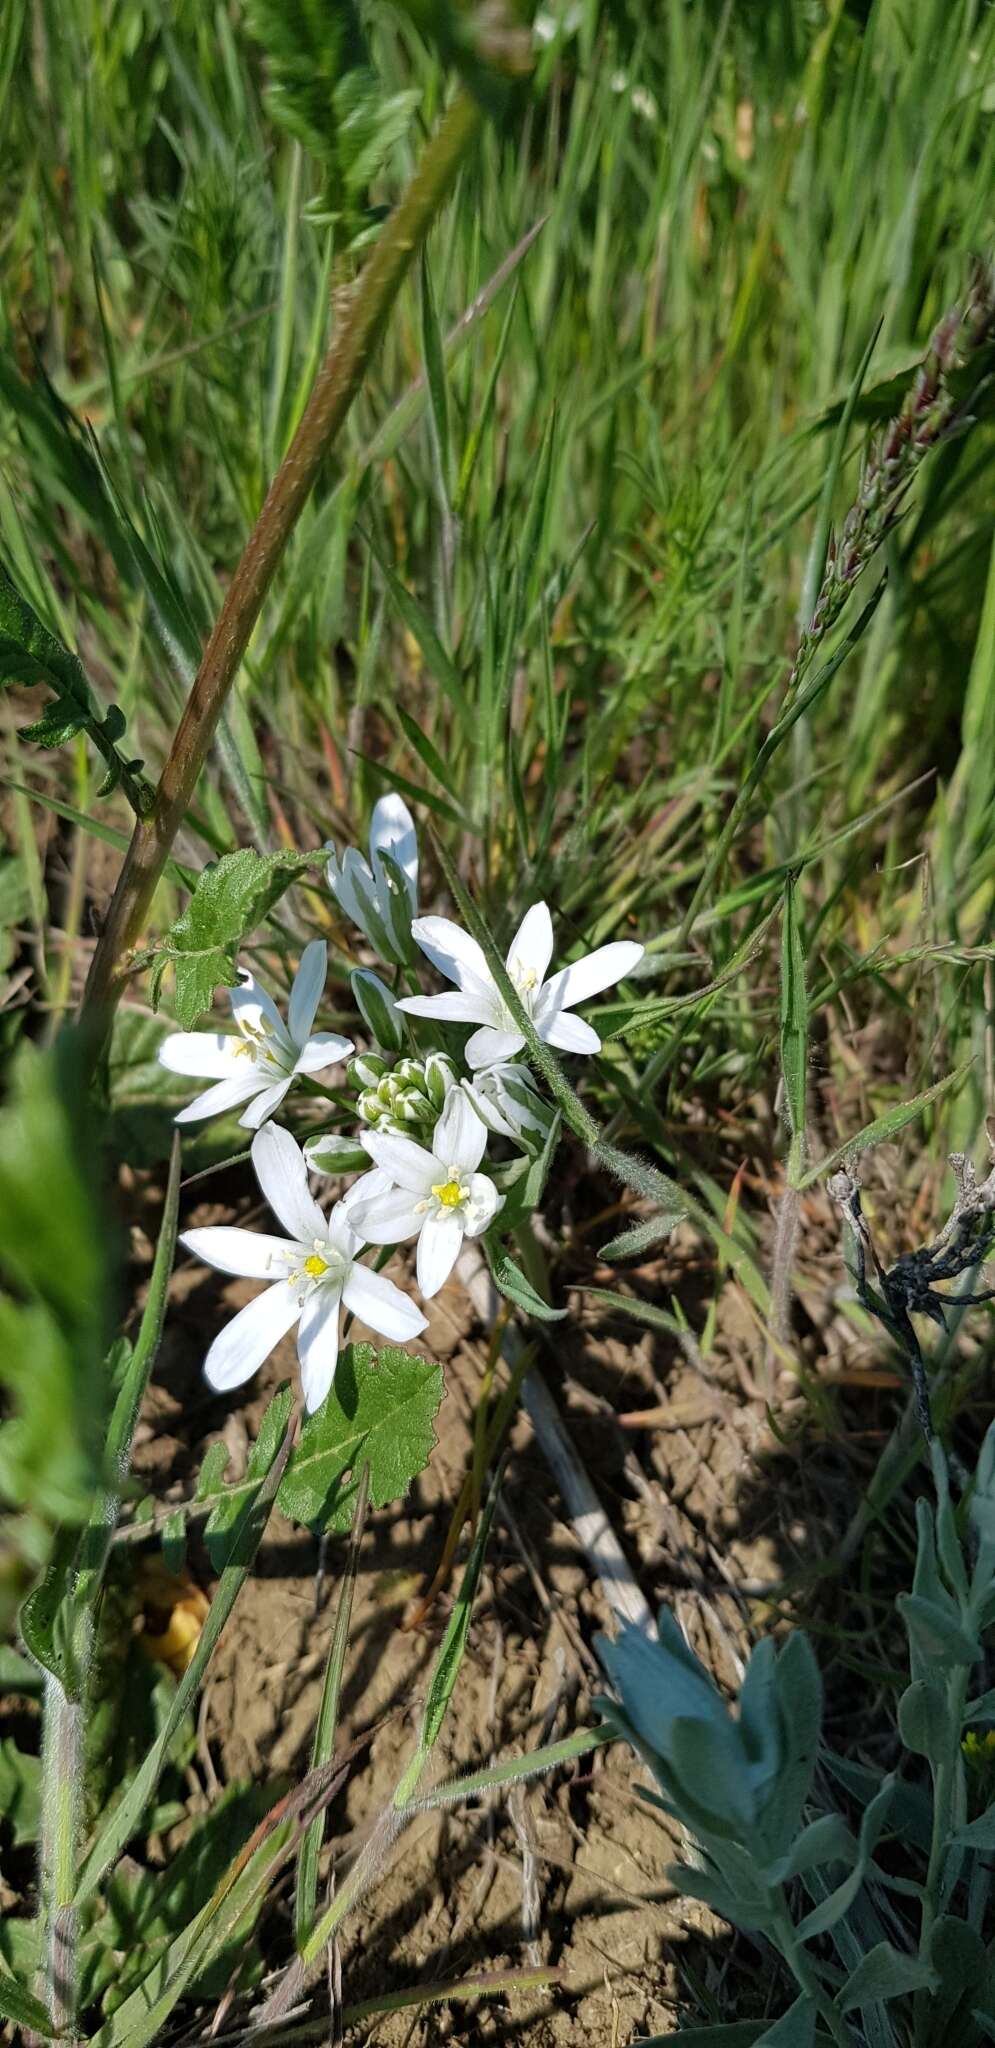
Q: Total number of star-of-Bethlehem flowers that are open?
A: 4